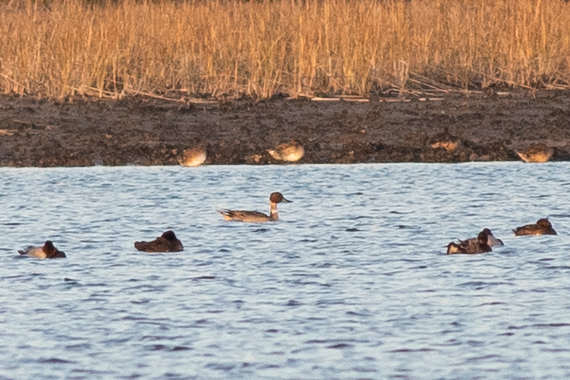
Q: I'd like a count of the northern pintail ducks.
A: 1